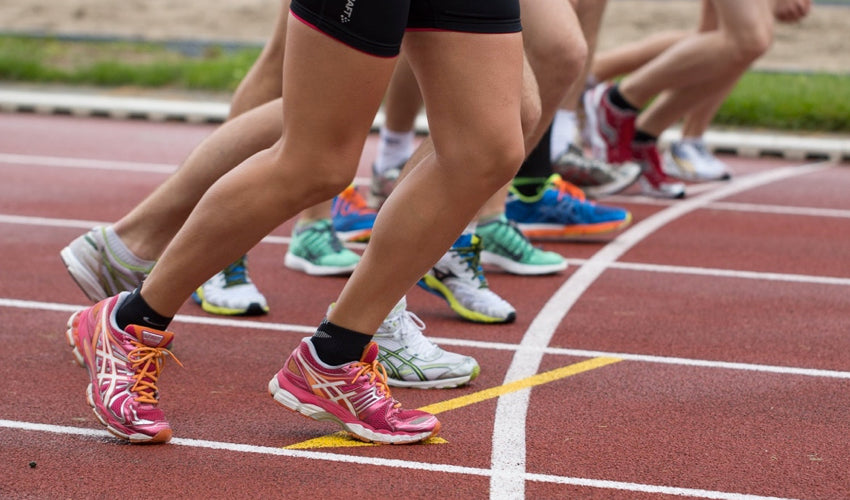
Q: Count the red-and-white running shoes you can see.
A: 2